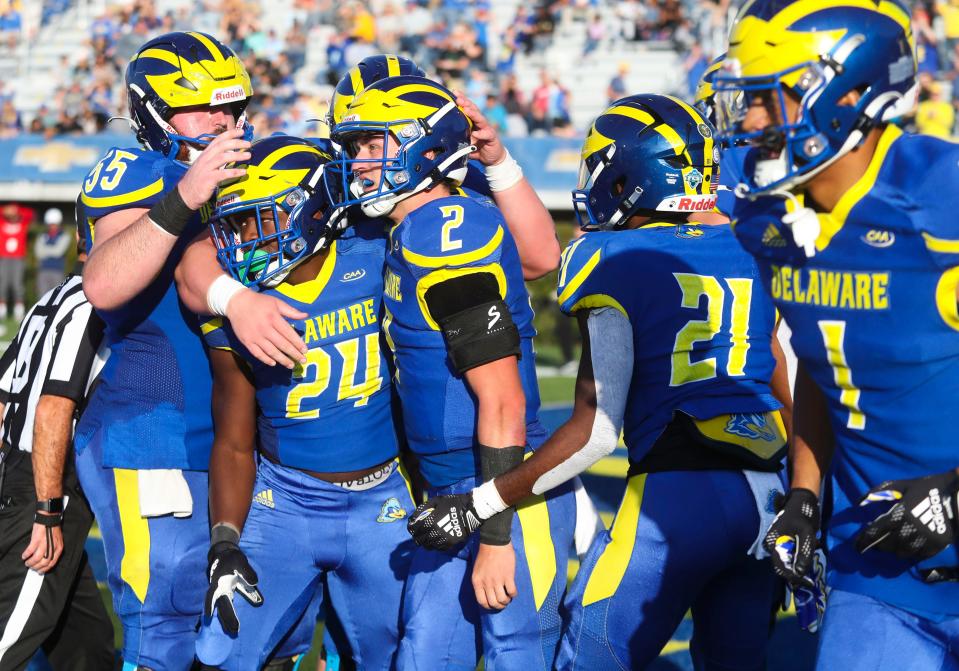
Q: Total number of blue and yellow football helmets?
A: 7